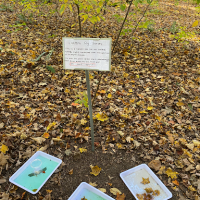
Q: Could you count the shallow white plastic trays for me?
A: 3